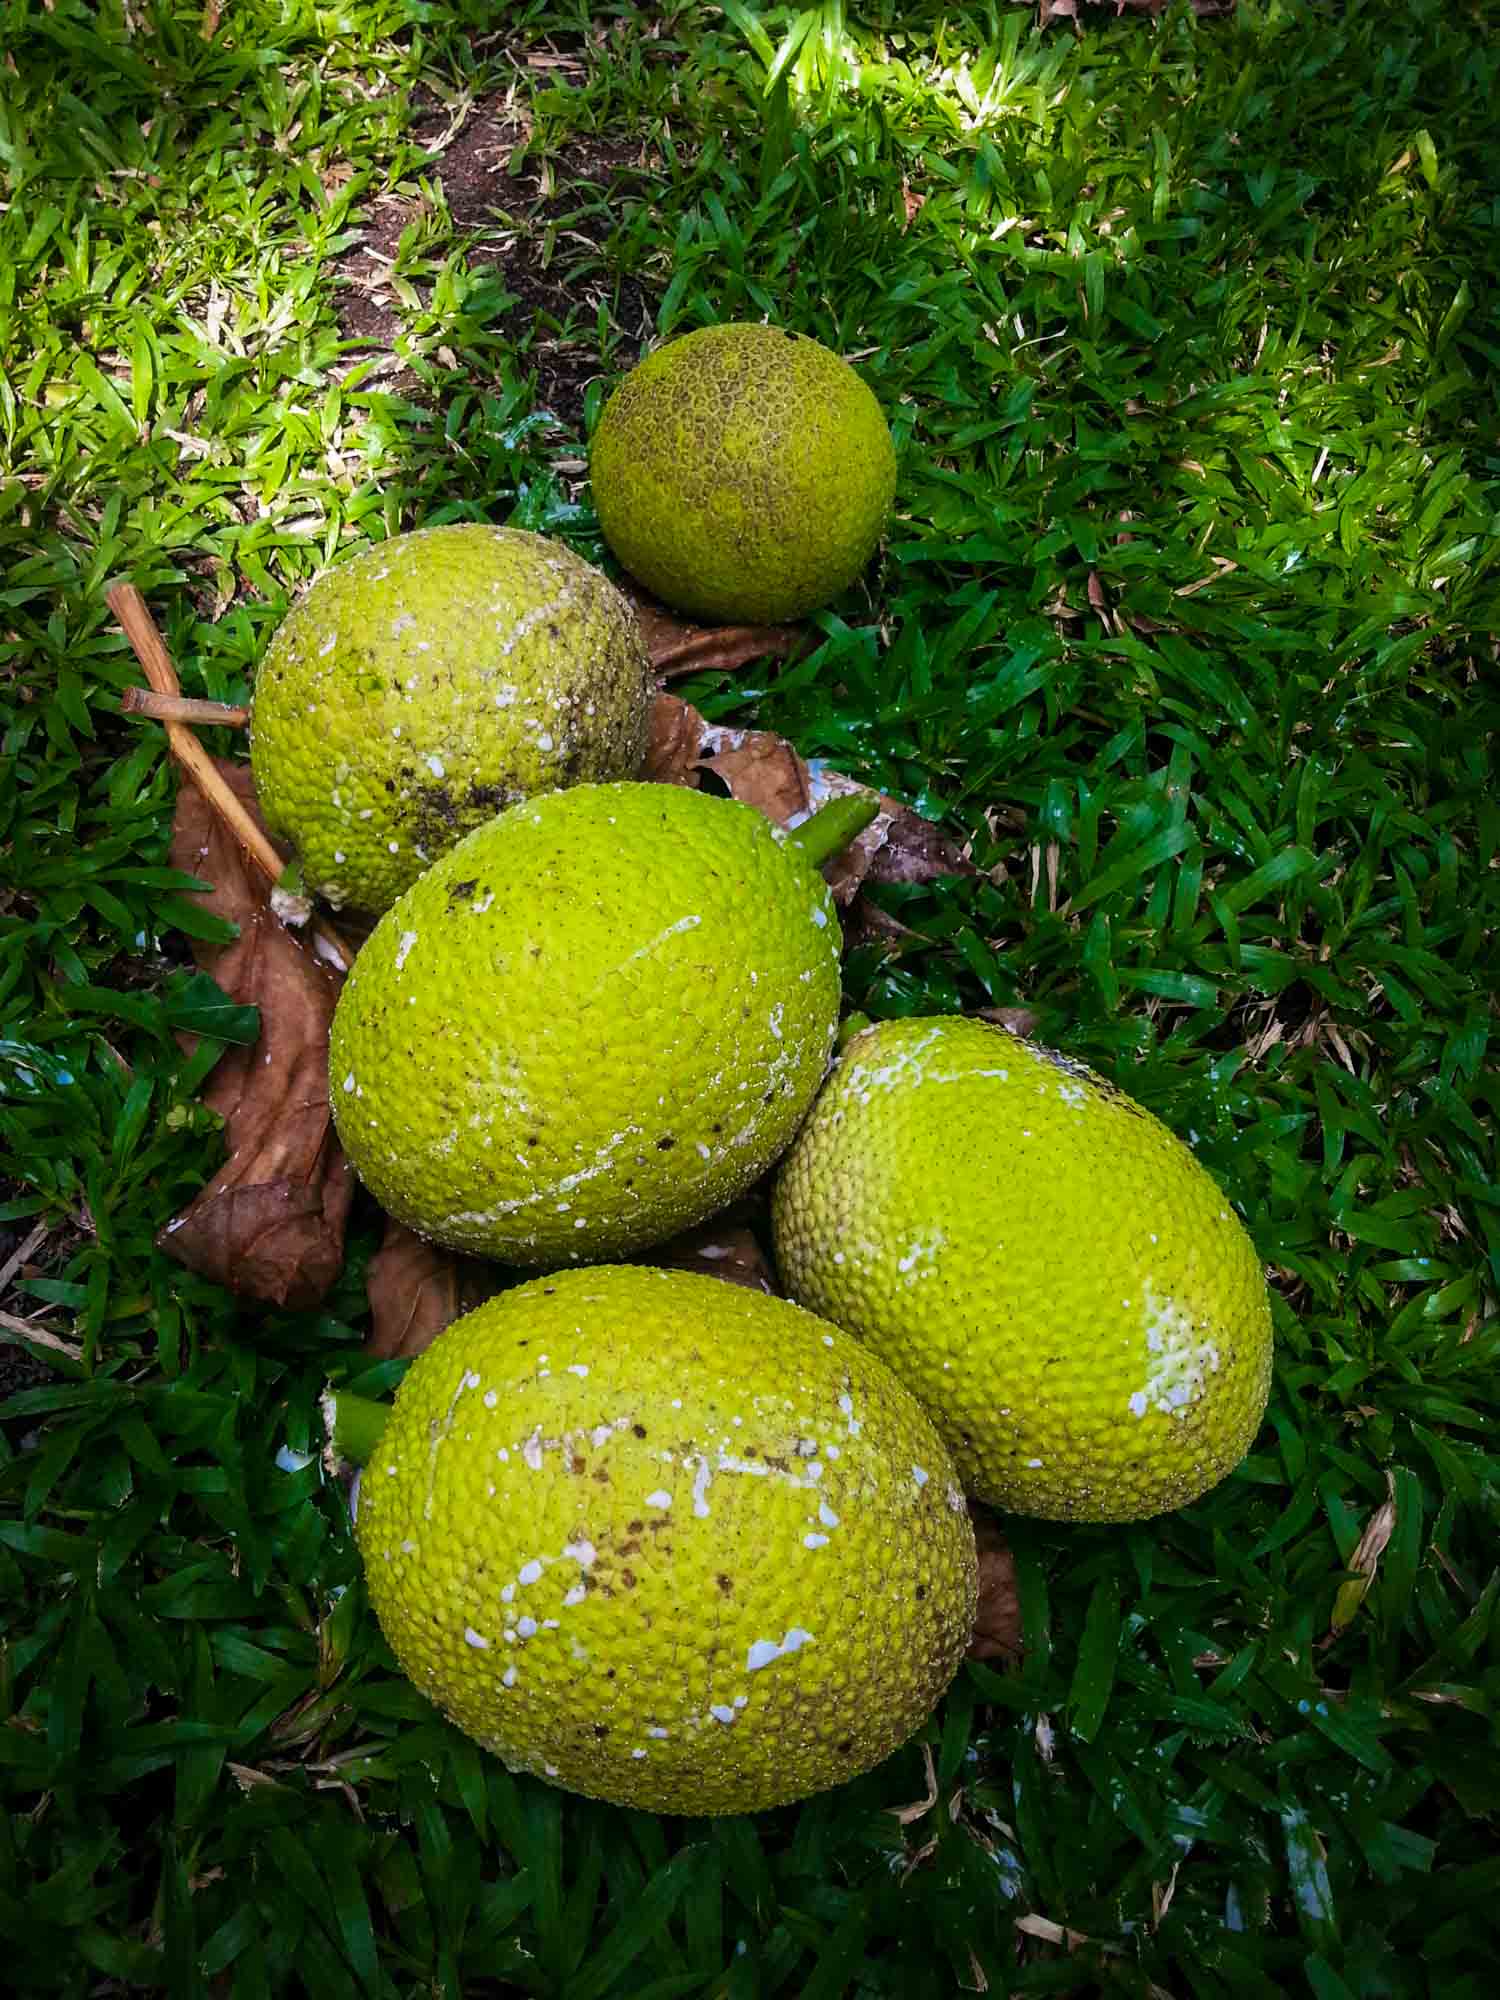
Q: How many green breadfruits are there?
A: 5